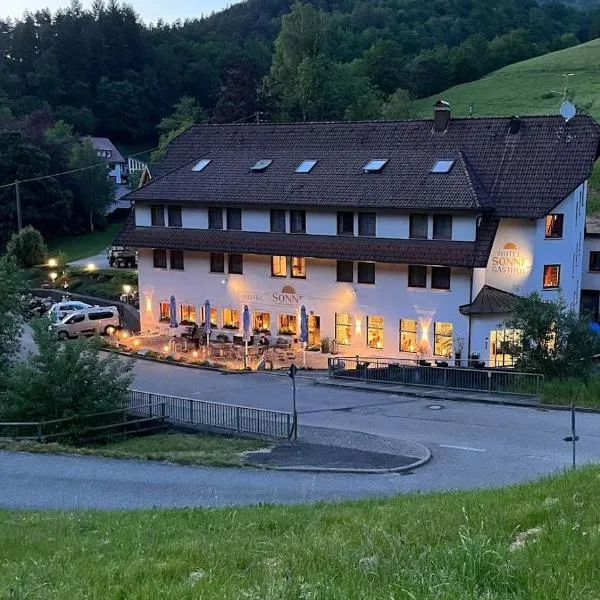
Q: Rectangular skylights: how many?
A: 5